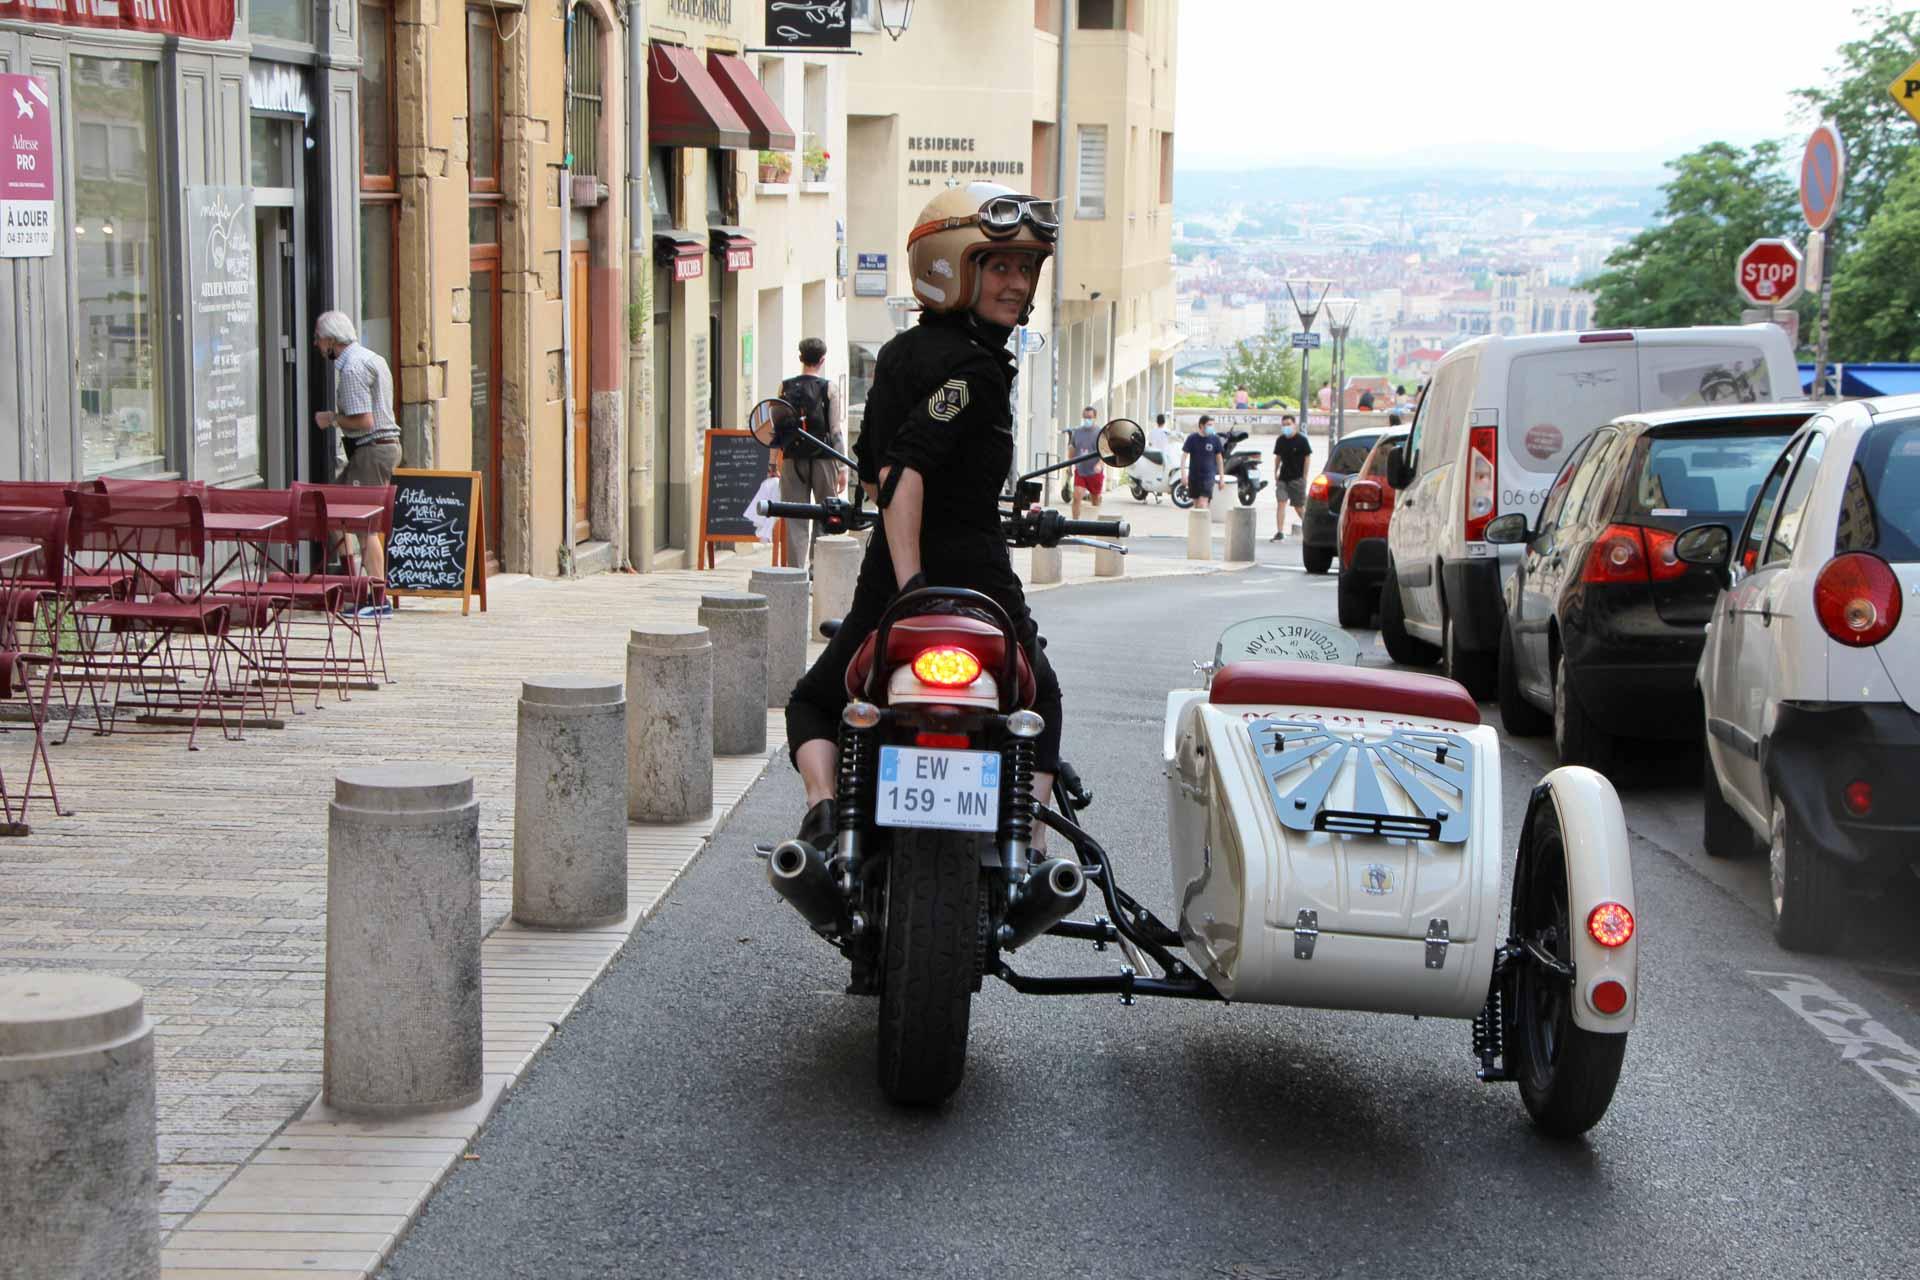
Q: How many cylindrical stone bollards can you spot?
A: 11